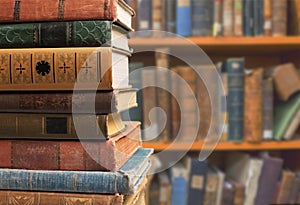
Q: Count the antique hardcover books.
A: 8